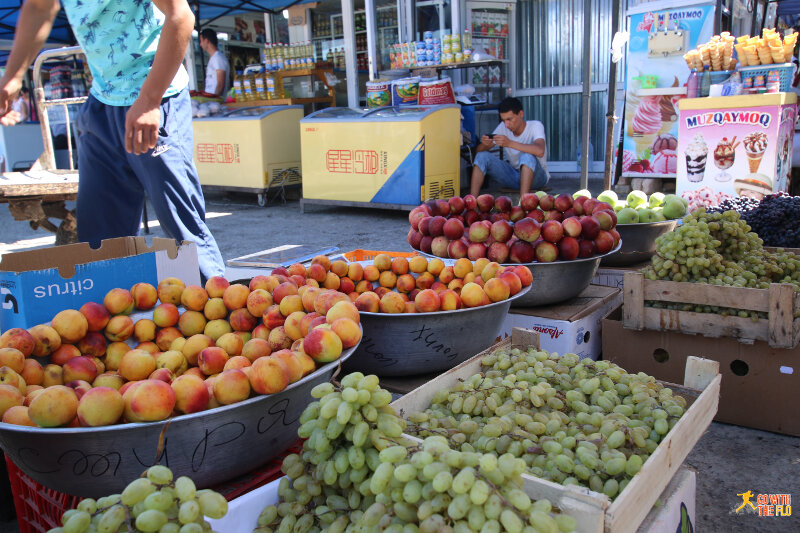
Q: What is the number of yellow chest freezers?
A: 2